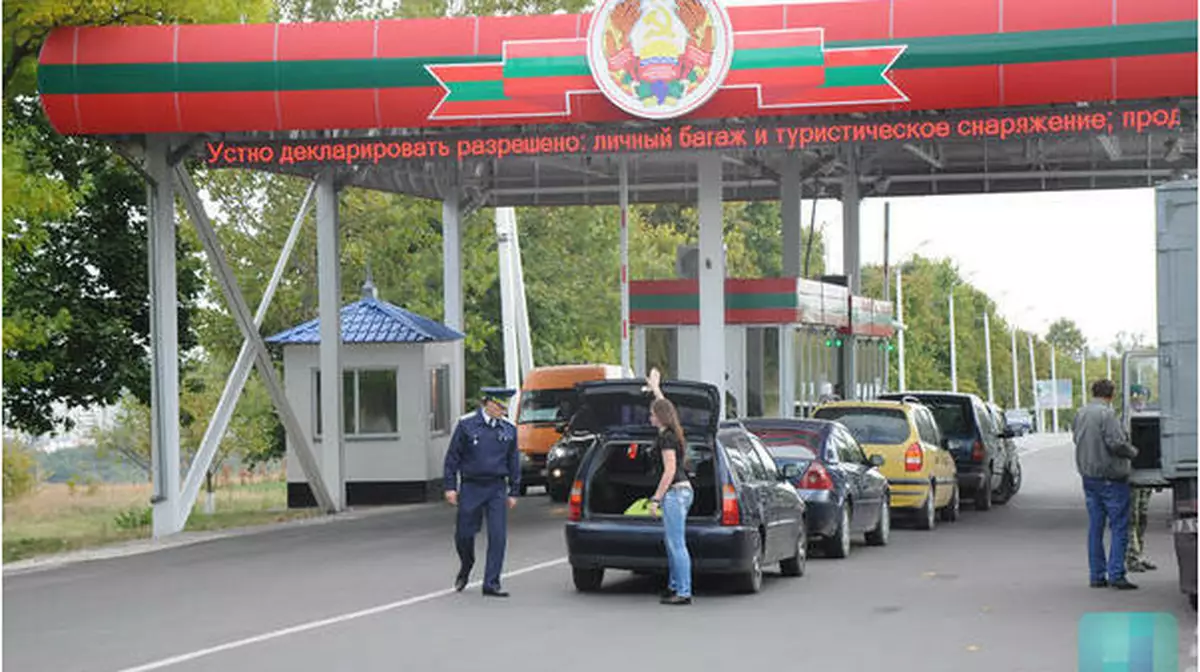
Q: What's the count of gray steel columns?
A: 6